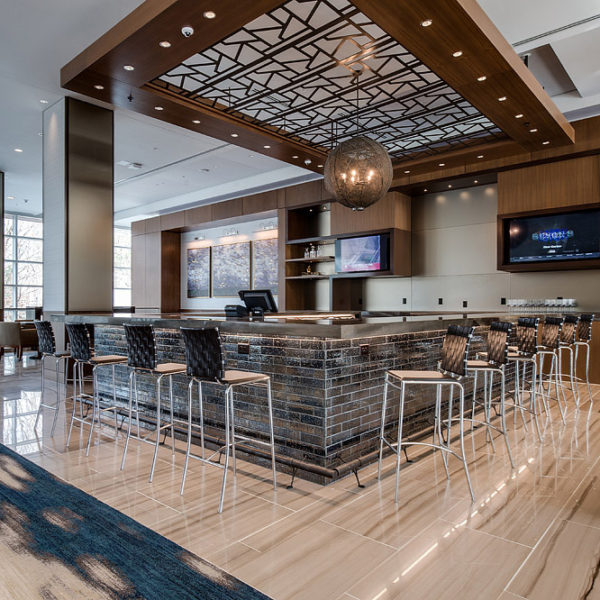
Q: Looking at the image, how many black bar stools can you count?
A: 10